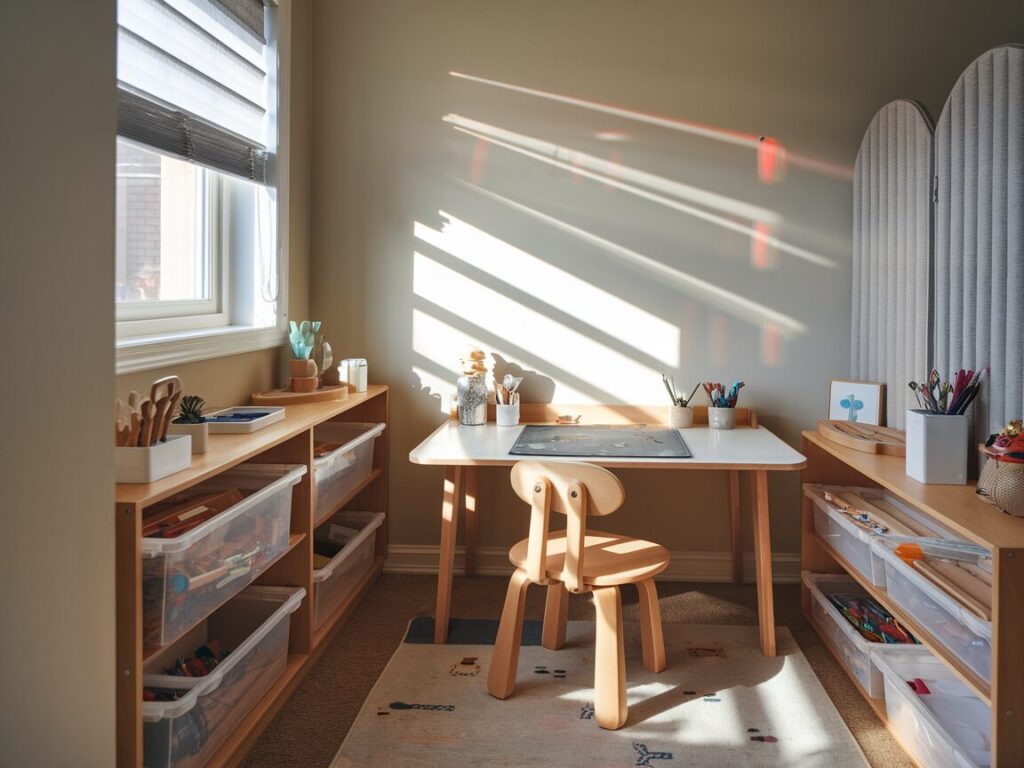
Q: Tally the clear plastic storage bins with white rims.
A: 8